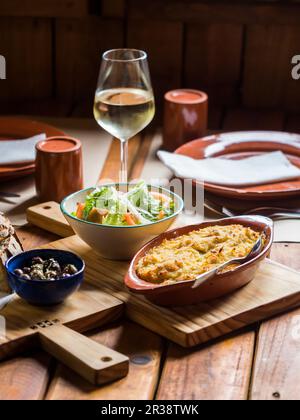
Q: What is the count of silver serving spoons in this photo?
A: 1